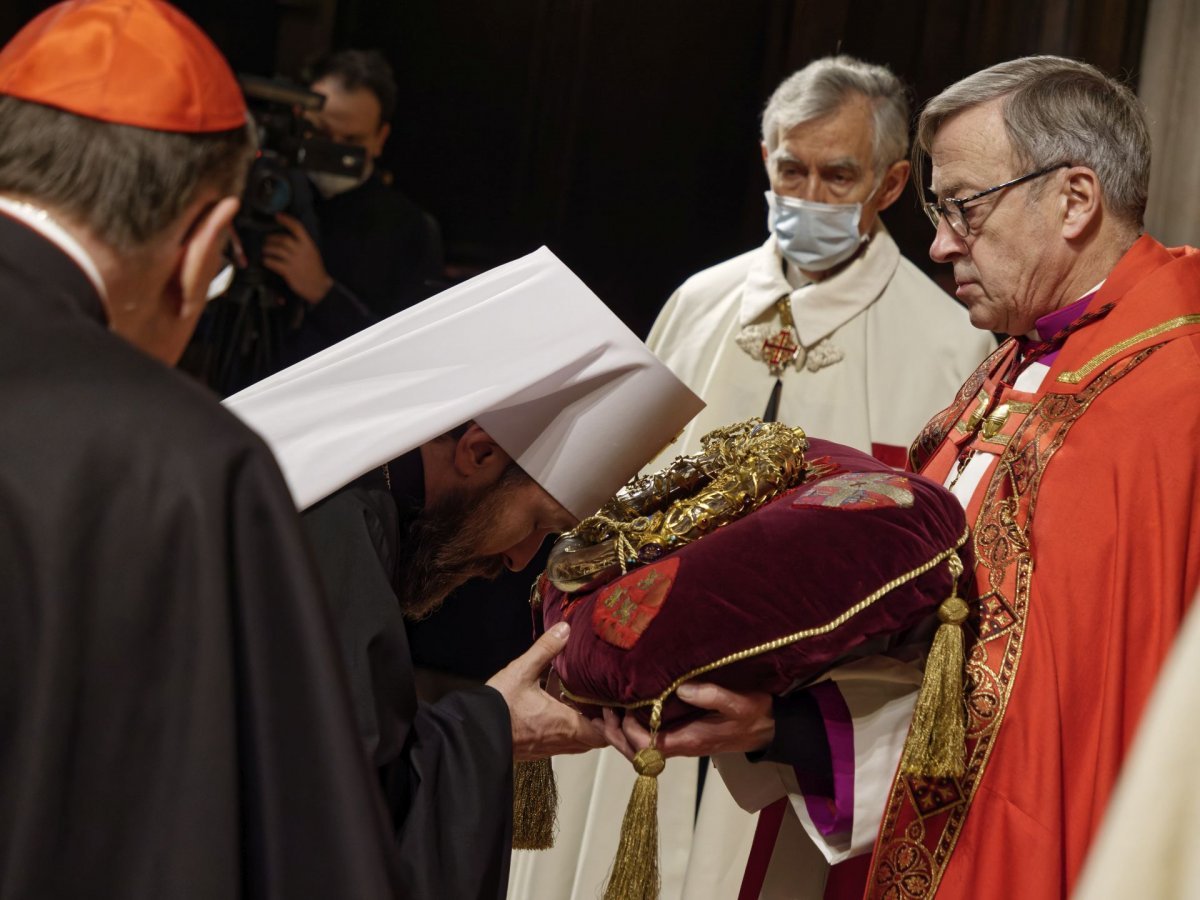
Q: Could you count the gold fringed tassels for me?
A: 3